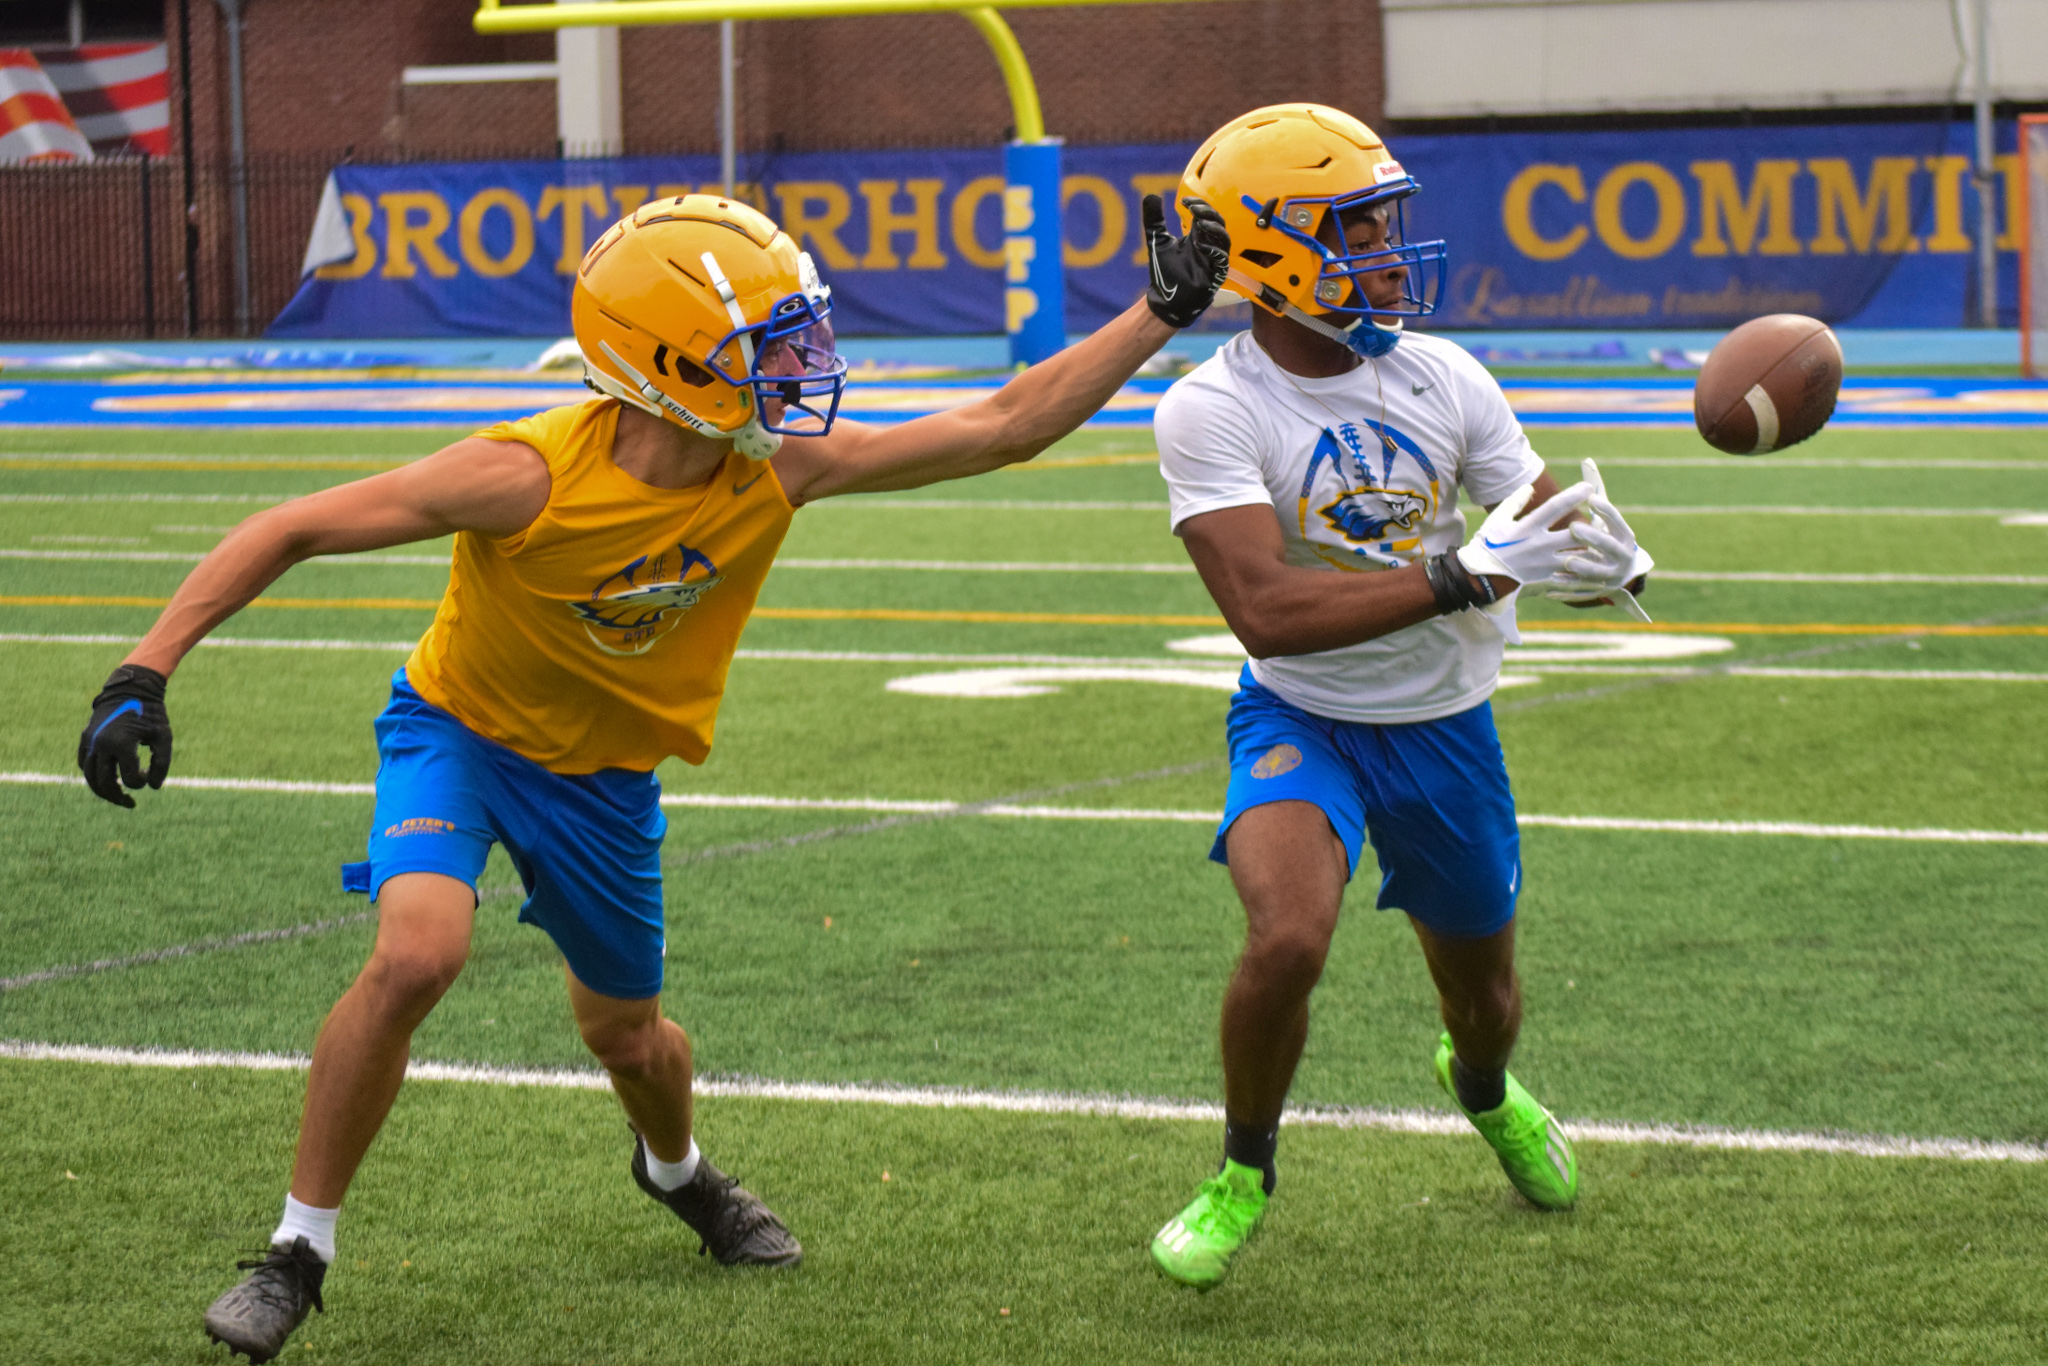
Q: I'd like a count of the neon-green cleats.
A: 2